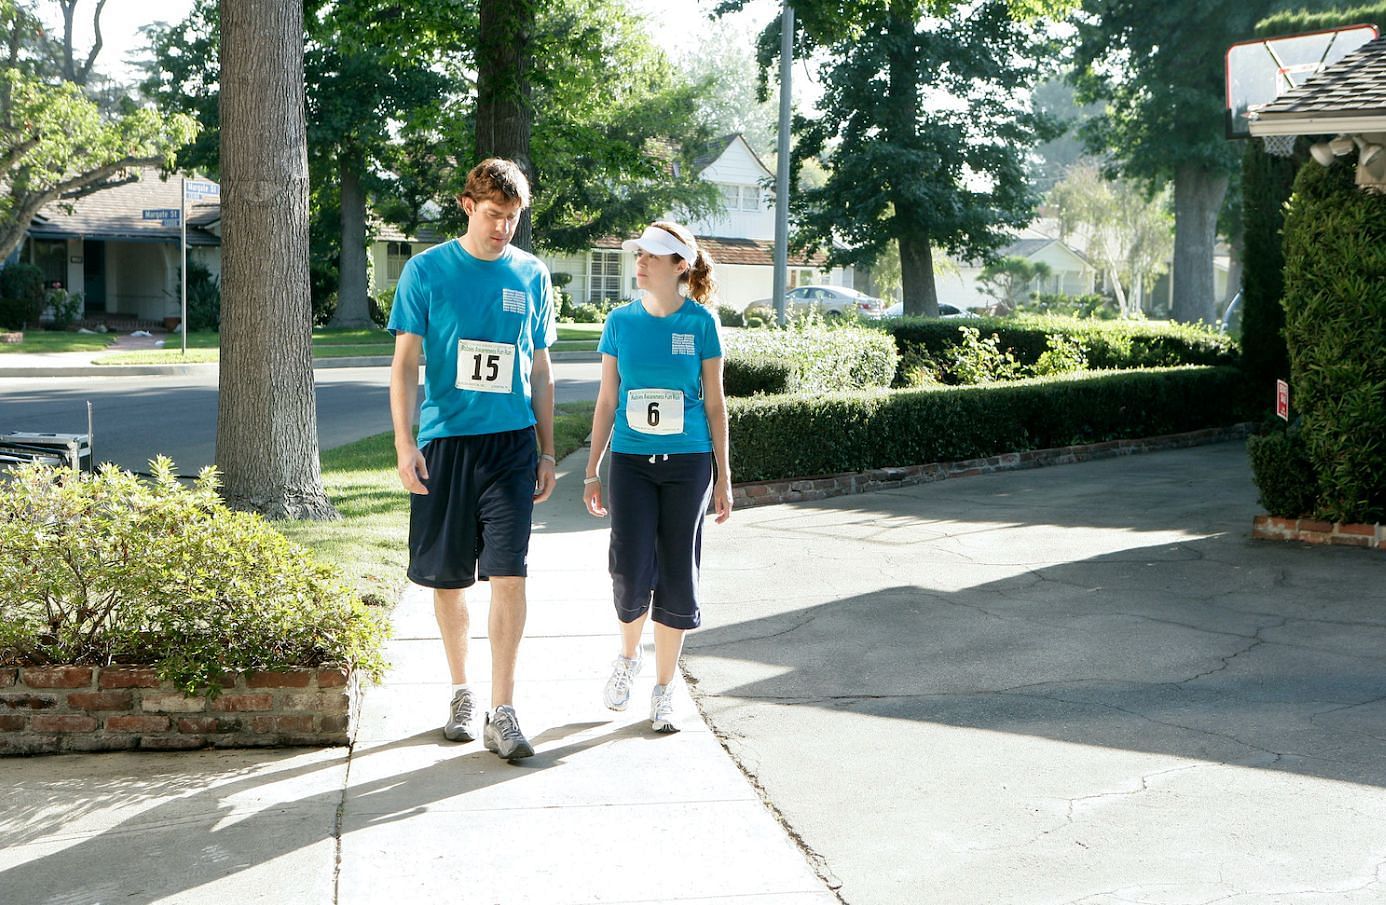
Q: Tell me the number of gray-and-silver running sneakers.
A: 2